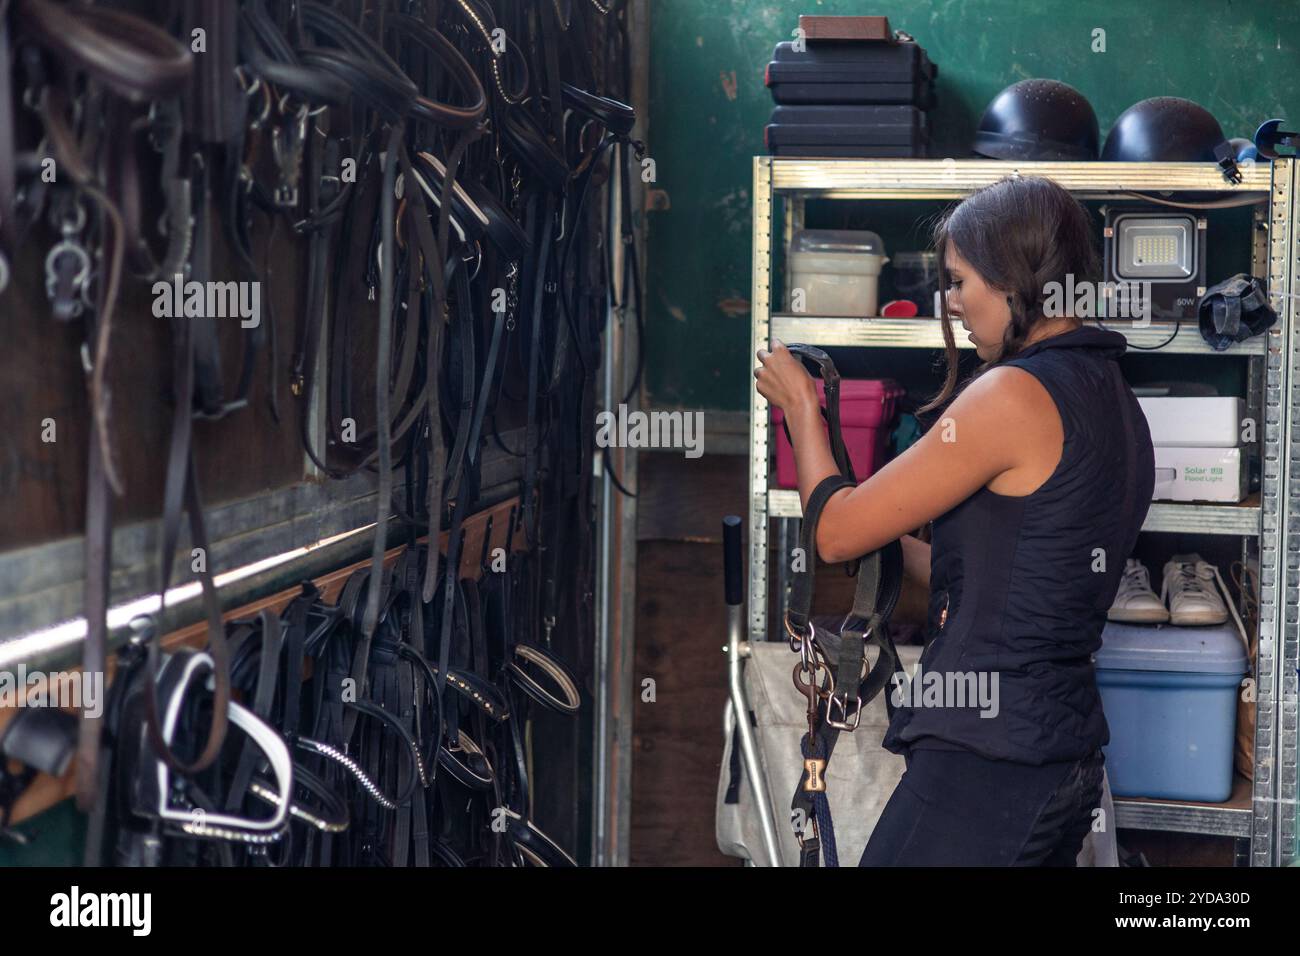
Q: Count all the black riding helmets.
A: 2